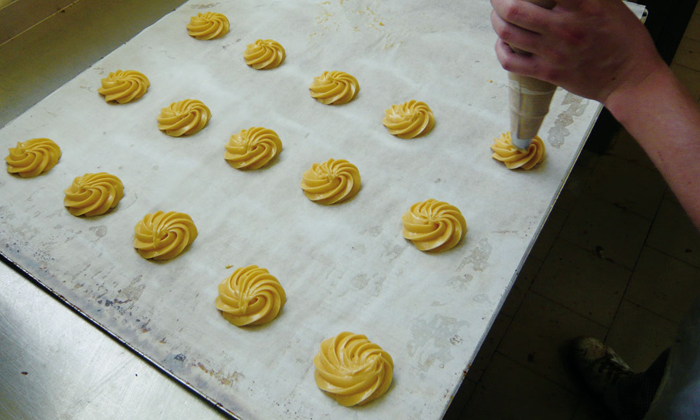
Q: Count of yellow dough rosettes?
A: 15